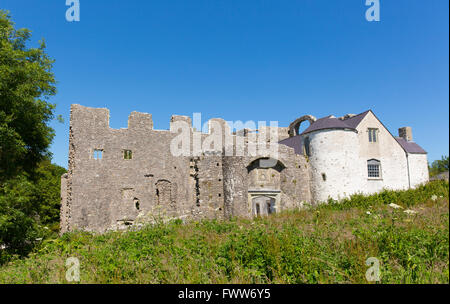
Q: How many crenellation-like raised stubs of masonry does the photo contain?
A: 4